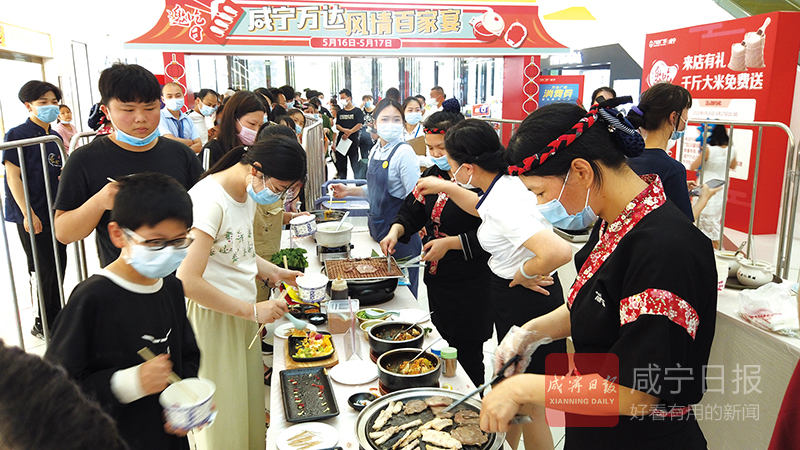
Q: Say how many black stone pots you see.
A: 2